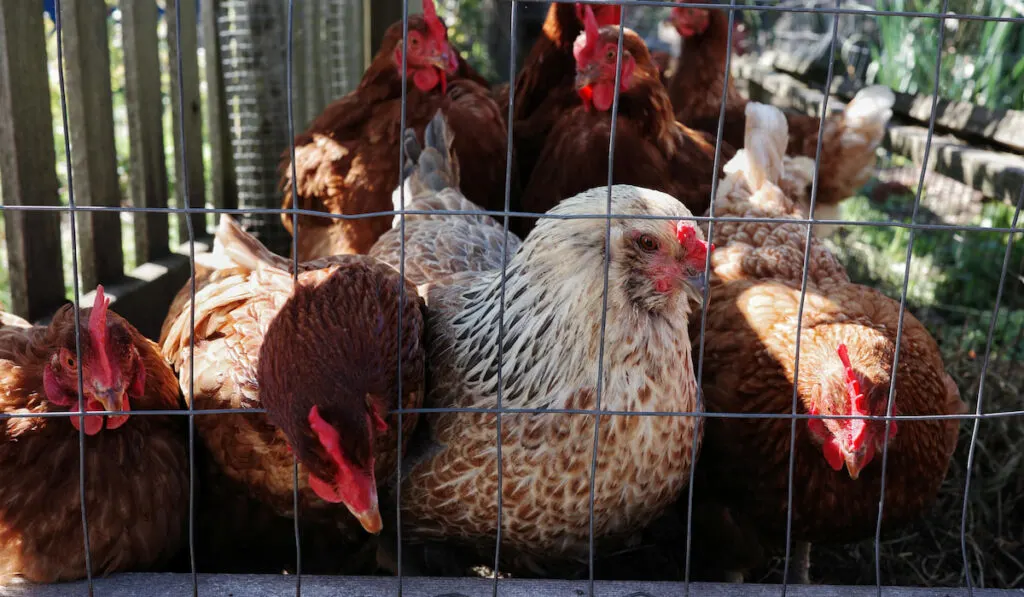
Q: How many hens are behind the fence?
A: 8